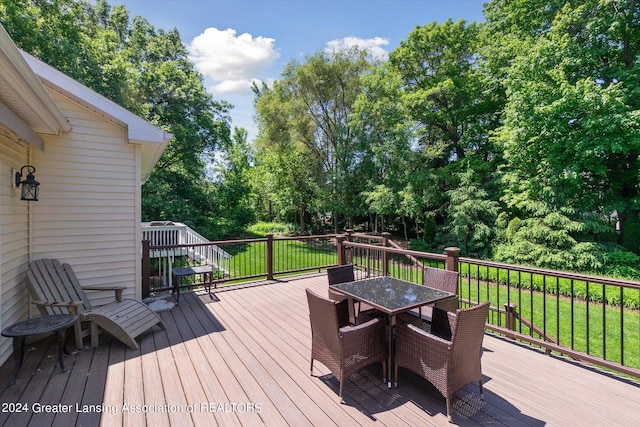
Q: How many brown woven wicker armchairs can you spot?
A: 4